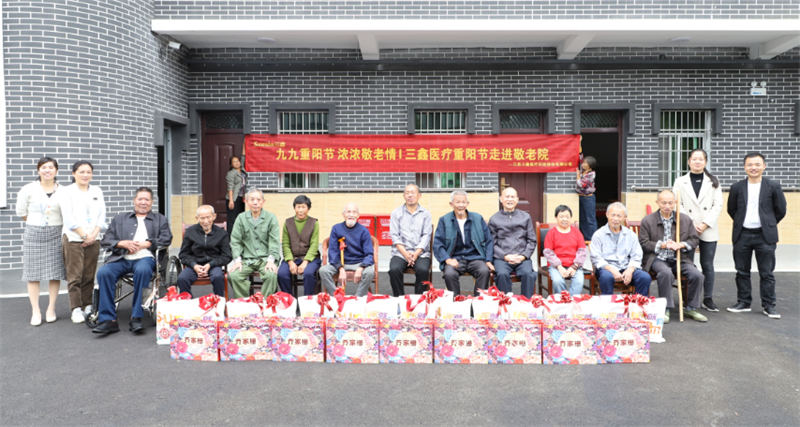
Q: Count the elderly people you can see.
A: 11